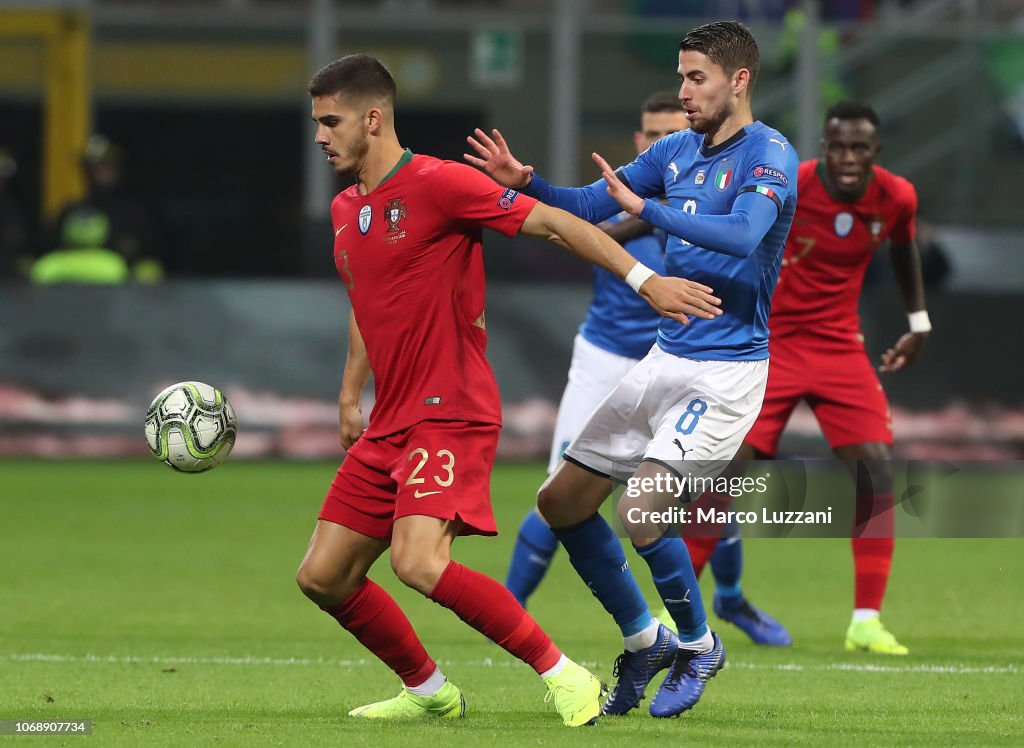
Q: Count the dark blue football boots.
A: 3